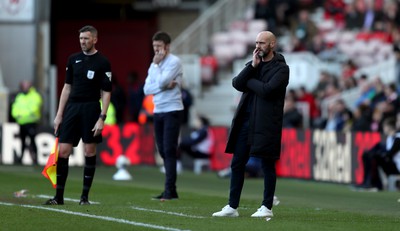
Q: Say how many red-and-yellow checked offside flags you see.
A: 1